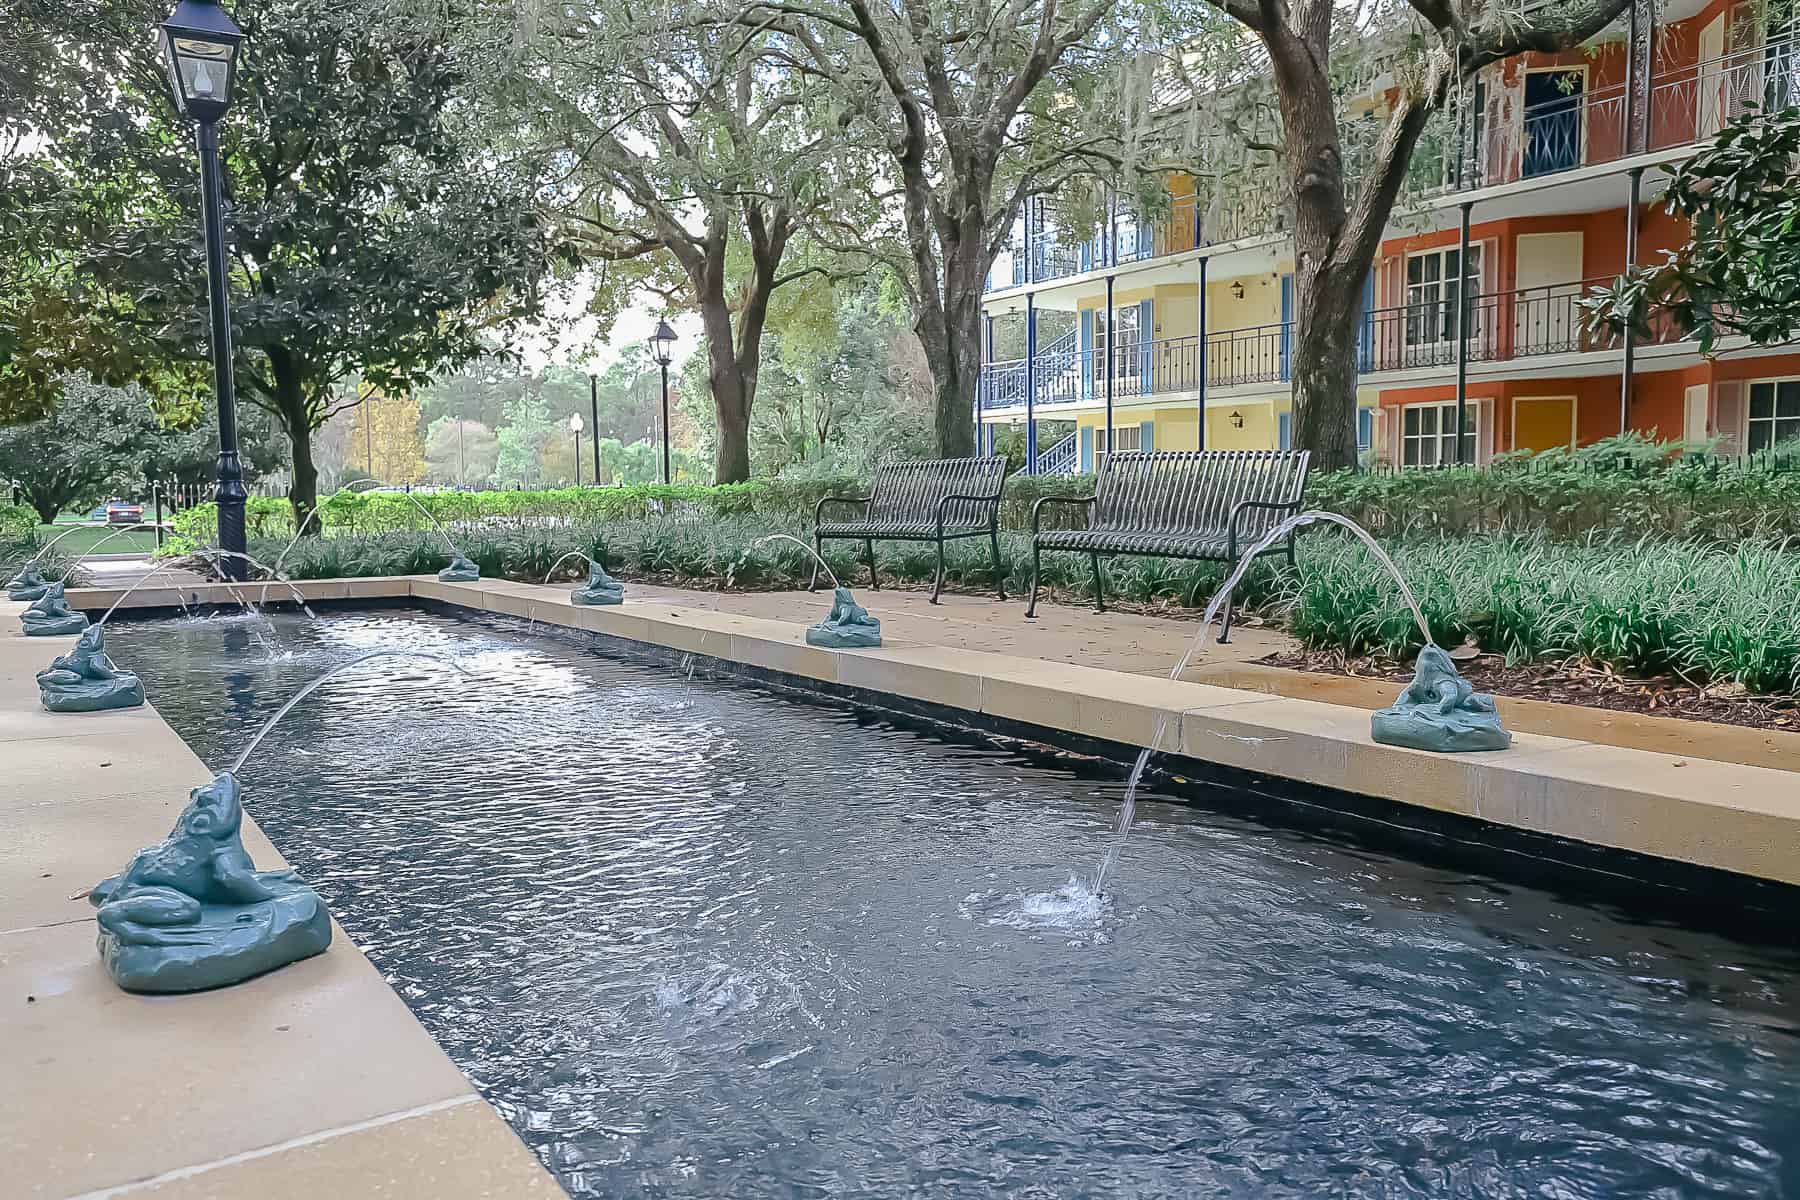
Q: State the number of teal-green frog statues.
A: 8